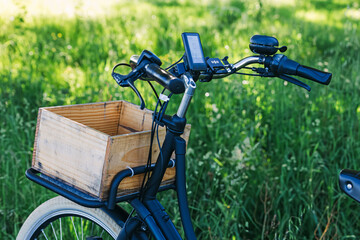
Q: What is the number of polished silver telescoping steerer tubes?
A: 1